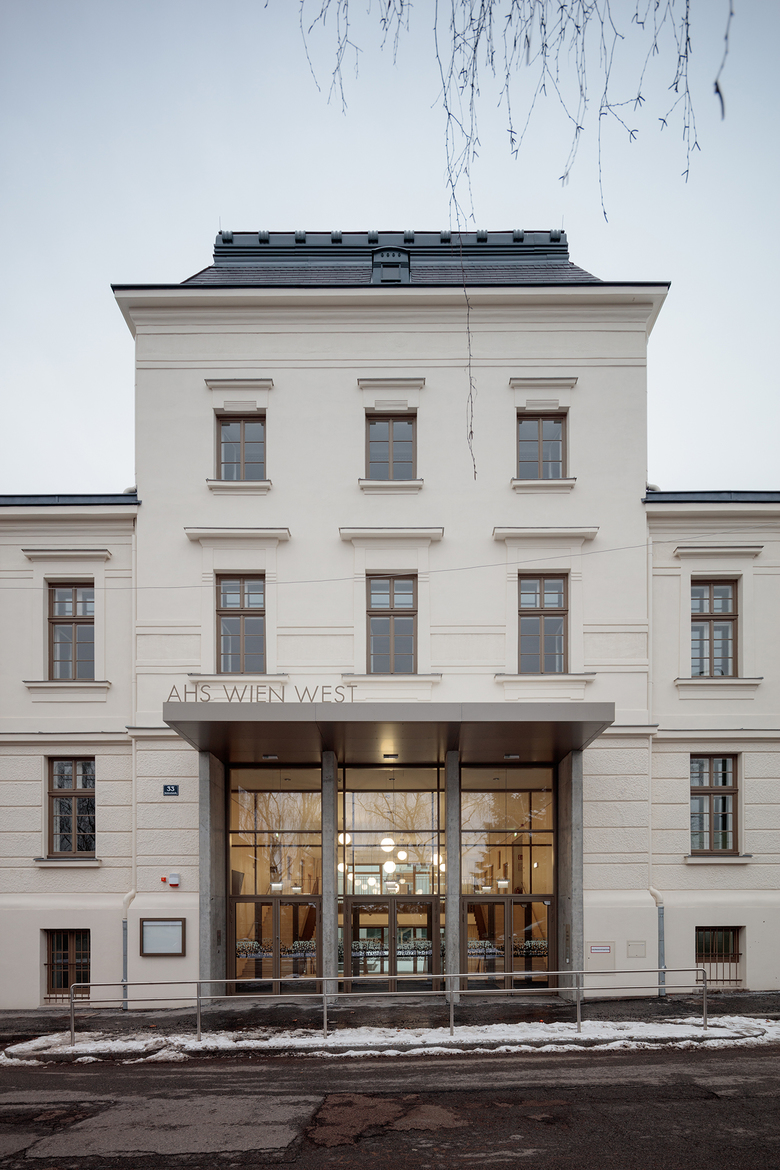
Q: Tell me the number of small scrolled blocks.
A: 10